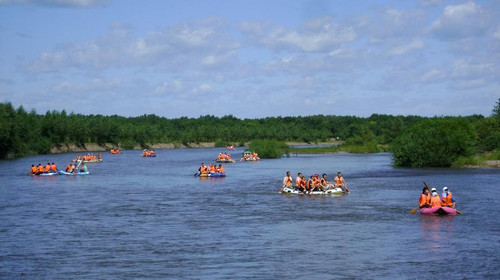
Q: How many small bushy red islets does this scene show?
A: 0